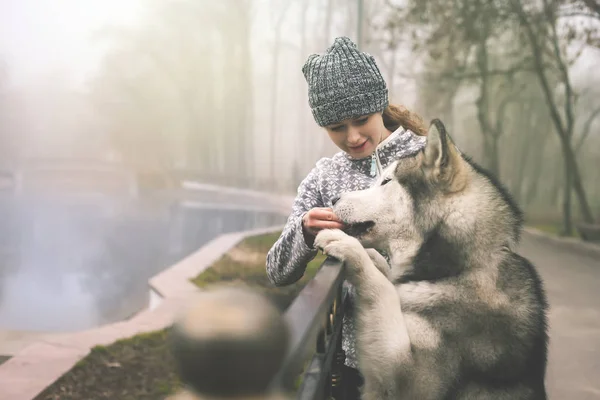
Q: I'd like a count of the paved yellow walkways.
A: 0